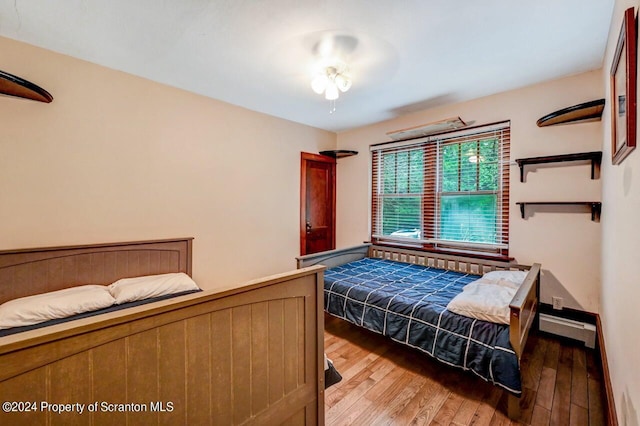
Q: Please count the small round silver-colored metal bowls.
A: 0